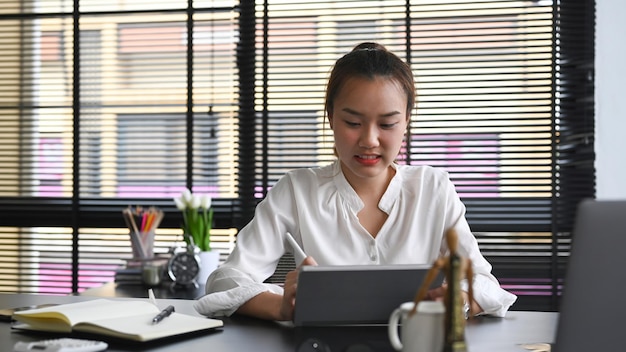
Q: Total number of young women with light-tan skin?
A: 1